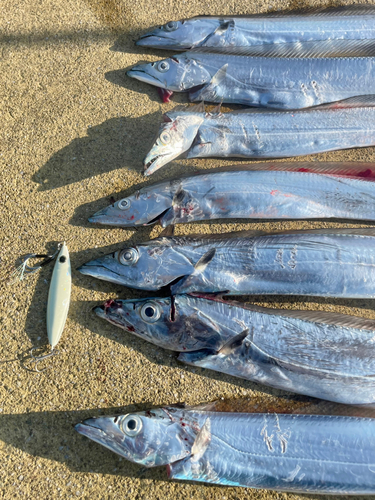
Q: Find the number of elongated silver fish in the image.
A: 7